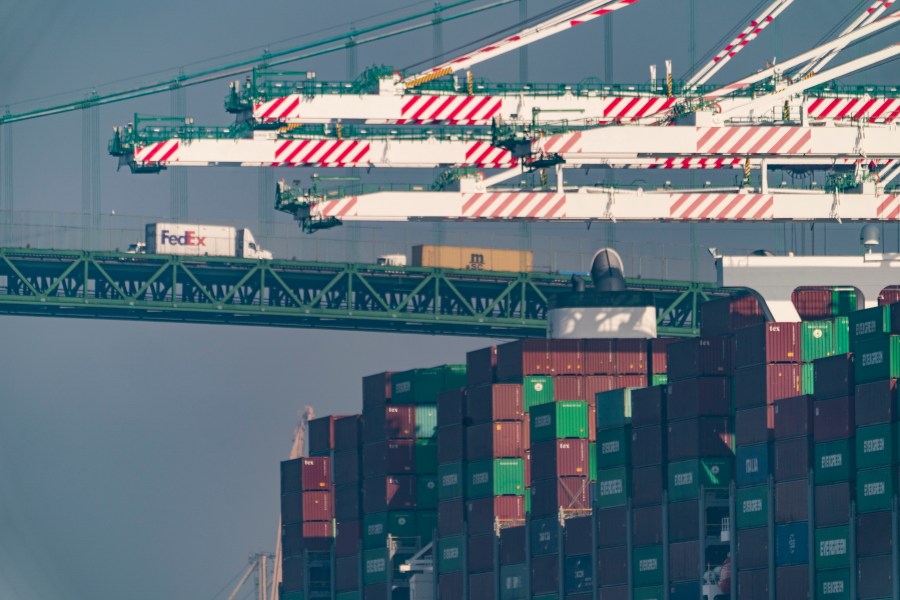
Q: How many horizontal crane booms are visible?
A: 4